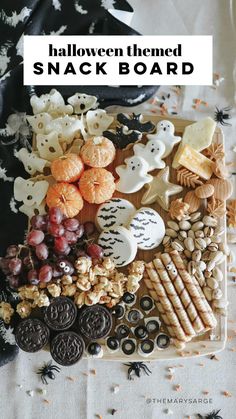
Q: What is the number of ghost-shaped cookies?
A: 3